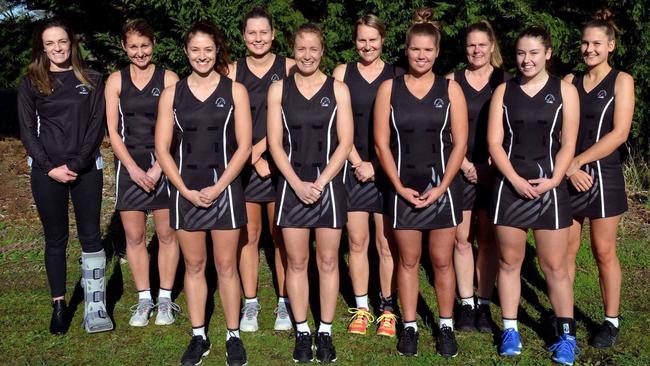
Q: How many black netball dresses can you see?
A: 9